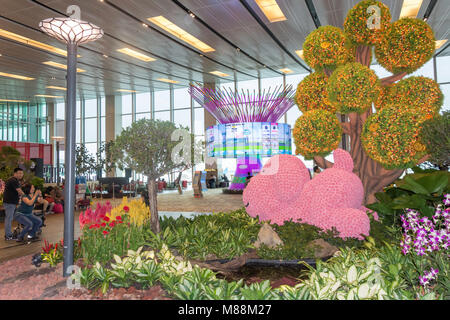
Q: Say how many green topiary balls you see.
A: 8